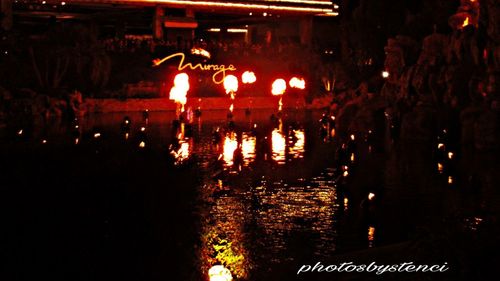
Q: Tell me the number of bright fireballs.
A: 5